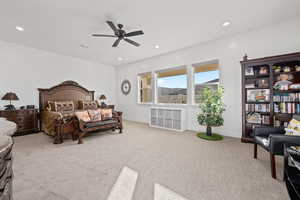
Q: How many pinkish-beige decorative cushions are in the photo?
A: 3